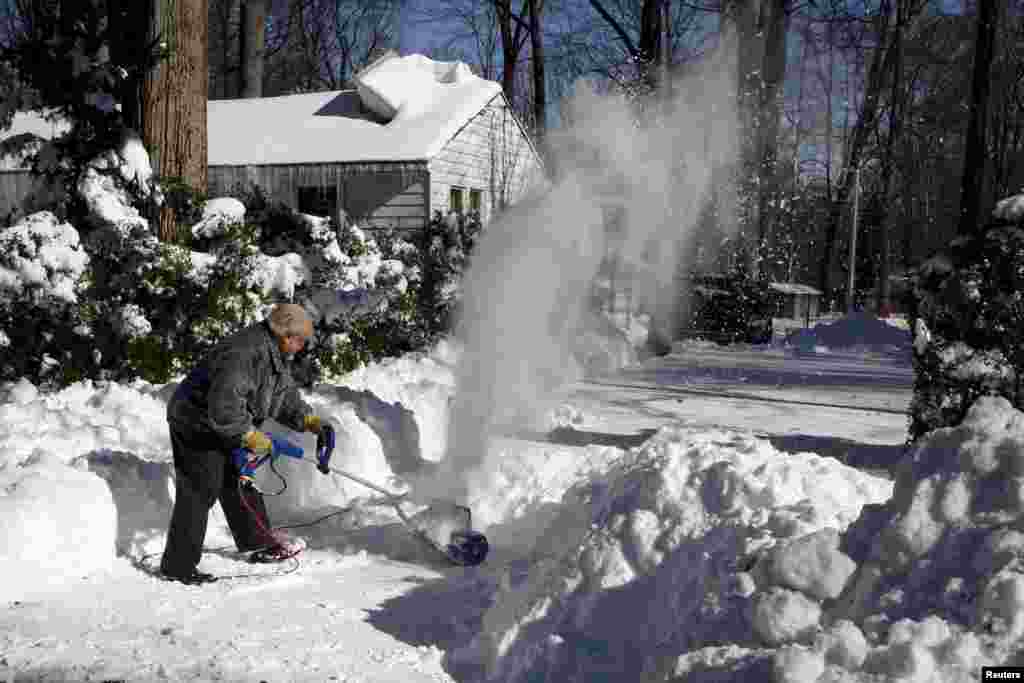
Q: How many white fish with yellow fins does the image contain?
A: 0